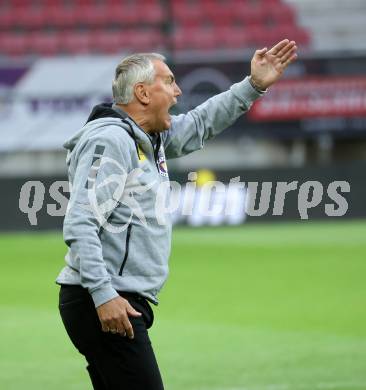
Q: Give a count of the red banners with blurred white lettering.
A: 1